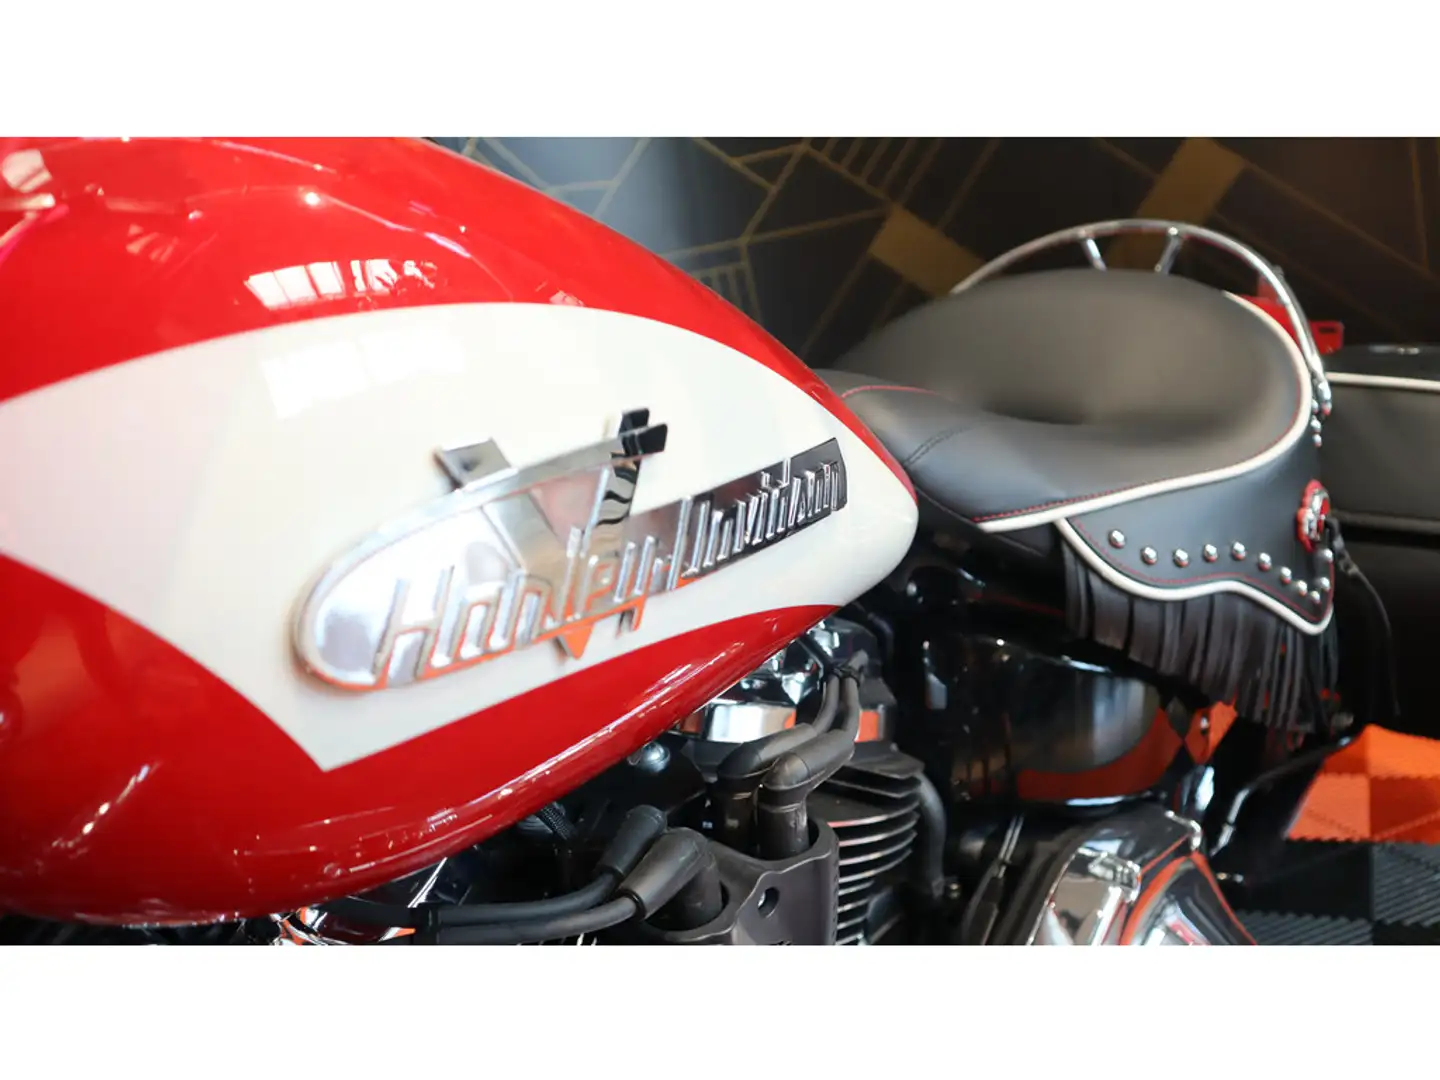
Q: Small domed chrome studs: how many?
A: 11